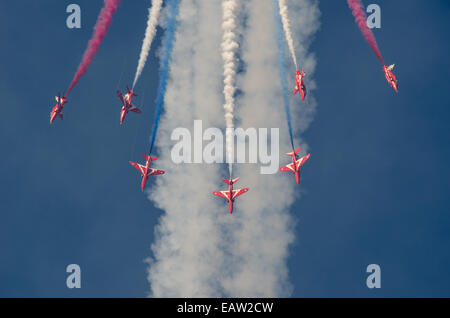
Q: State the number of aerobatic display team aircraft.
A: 7